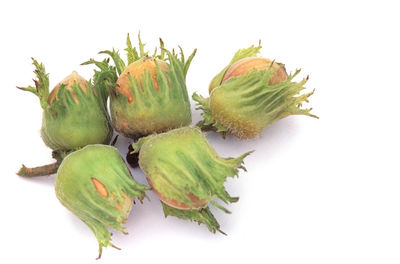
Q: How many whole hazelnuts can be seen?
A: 5